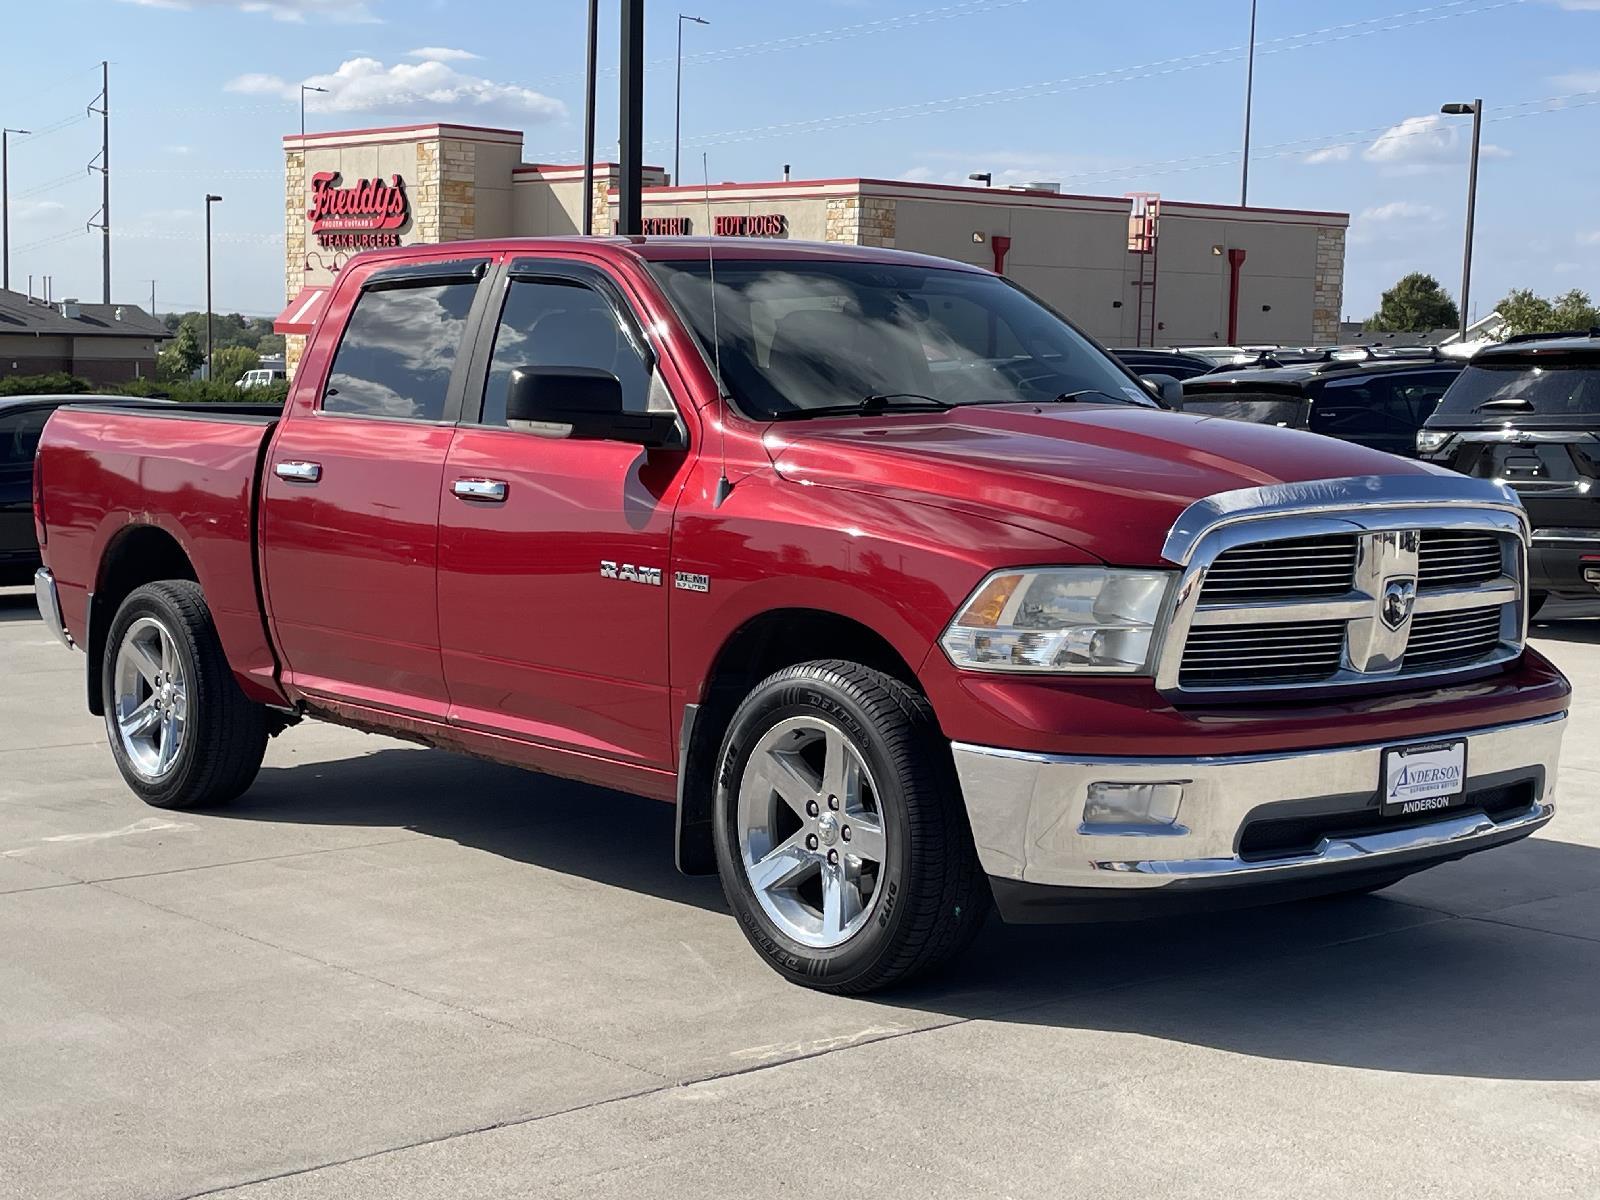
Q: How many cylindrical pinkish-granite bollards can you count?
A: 0